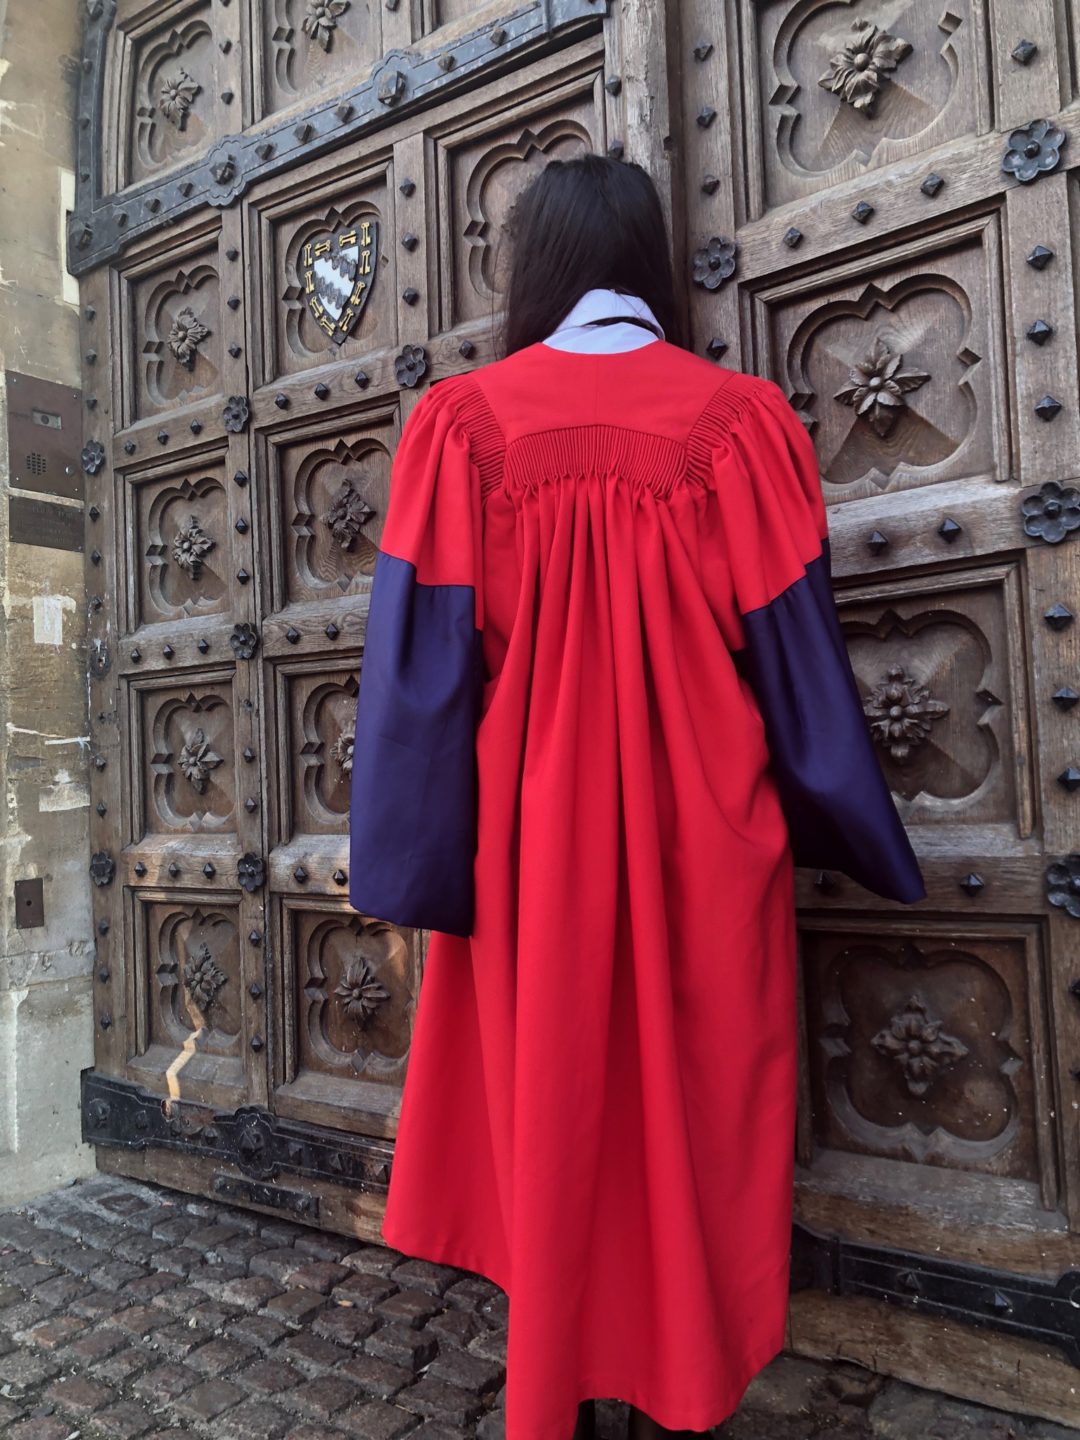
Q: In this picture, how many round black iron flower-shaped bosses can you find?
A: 10